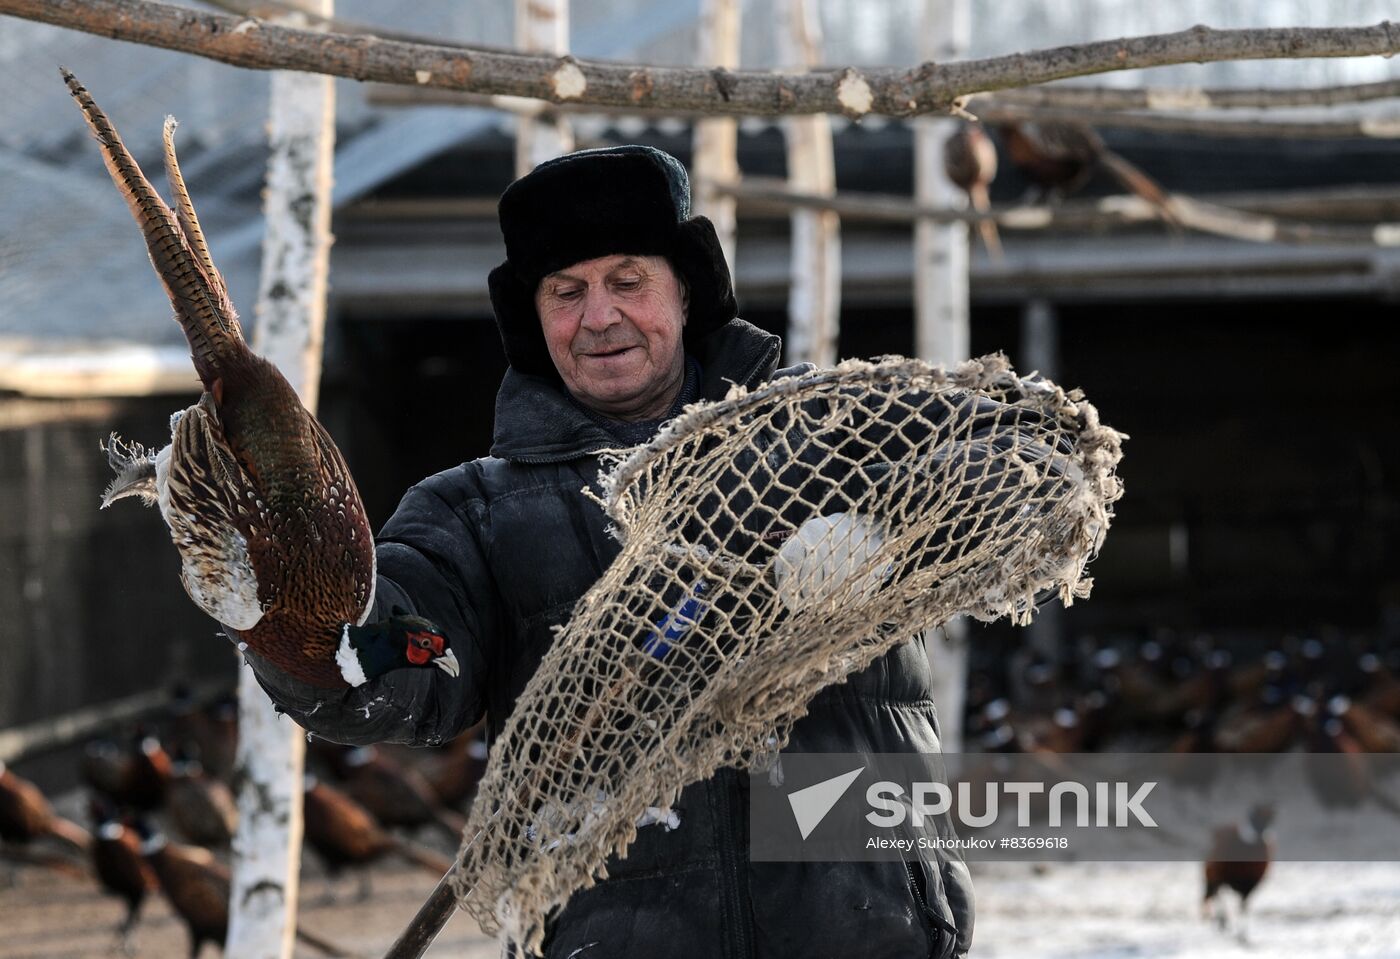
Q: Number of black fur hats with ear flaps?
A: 1